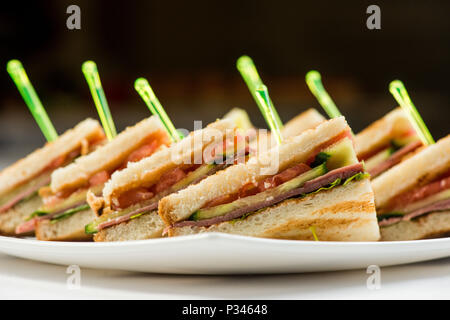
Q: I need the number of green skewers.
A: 7